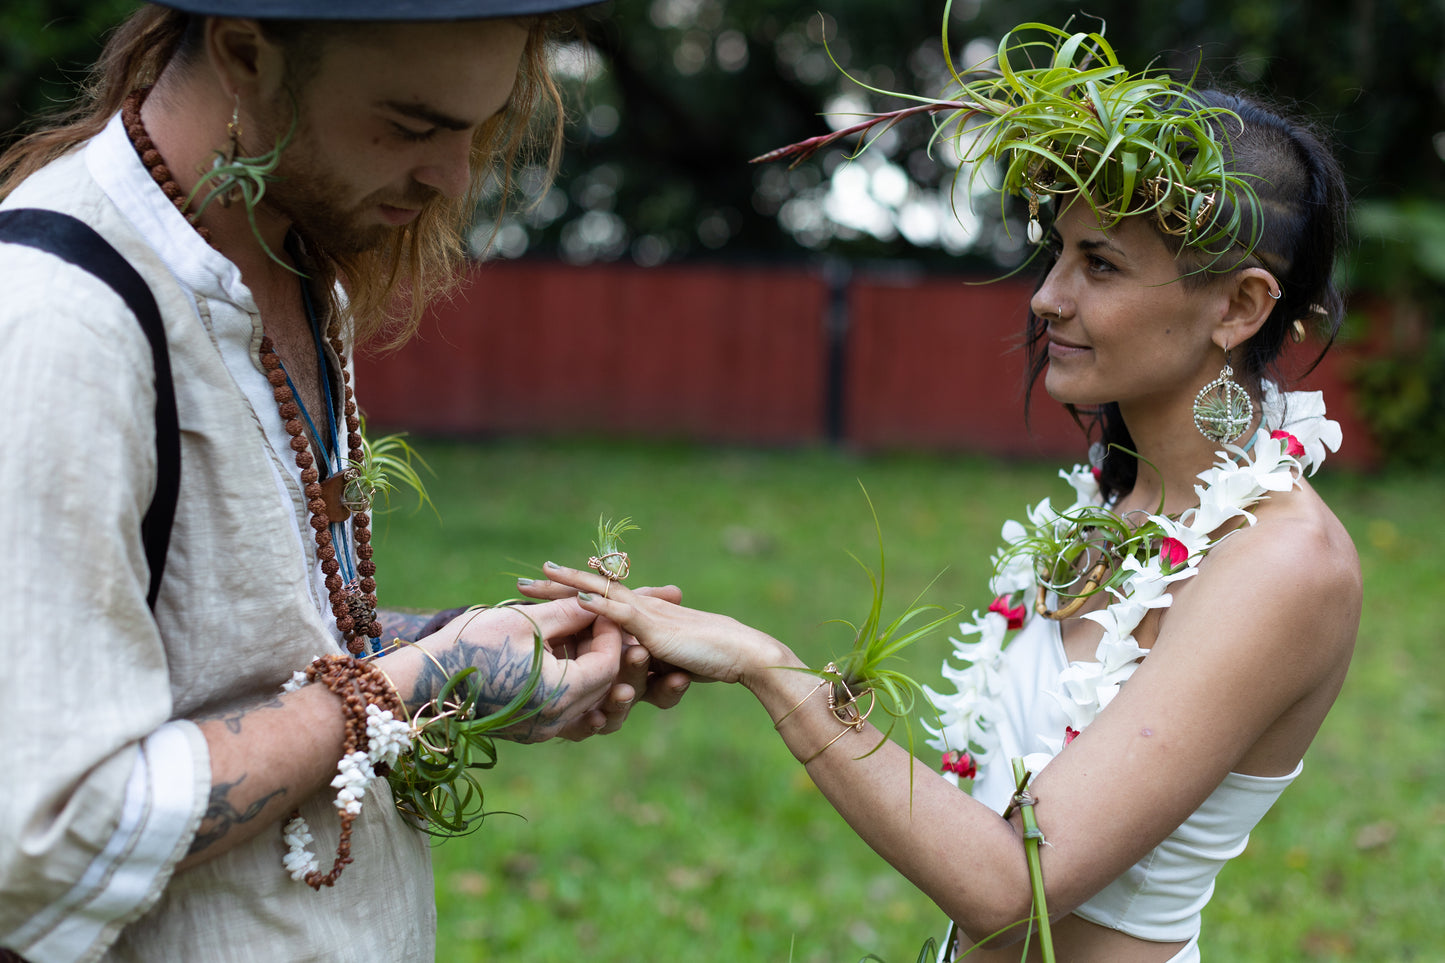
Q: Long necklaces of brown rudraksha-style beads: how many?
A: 1